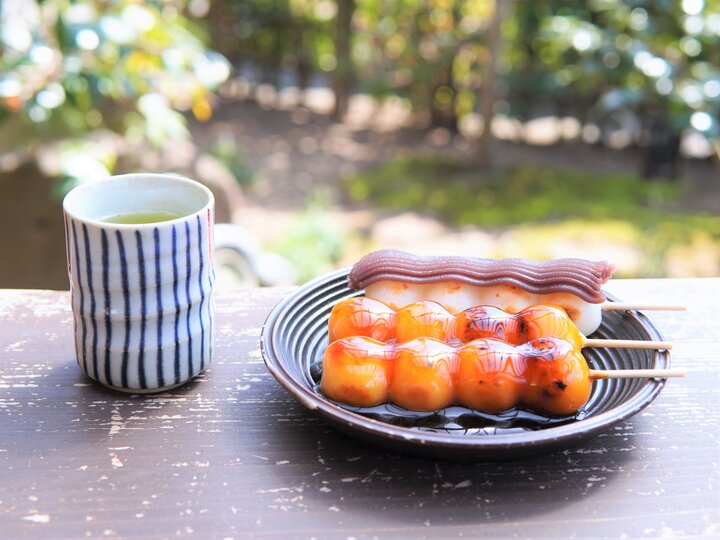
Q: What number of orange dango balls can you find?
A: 8